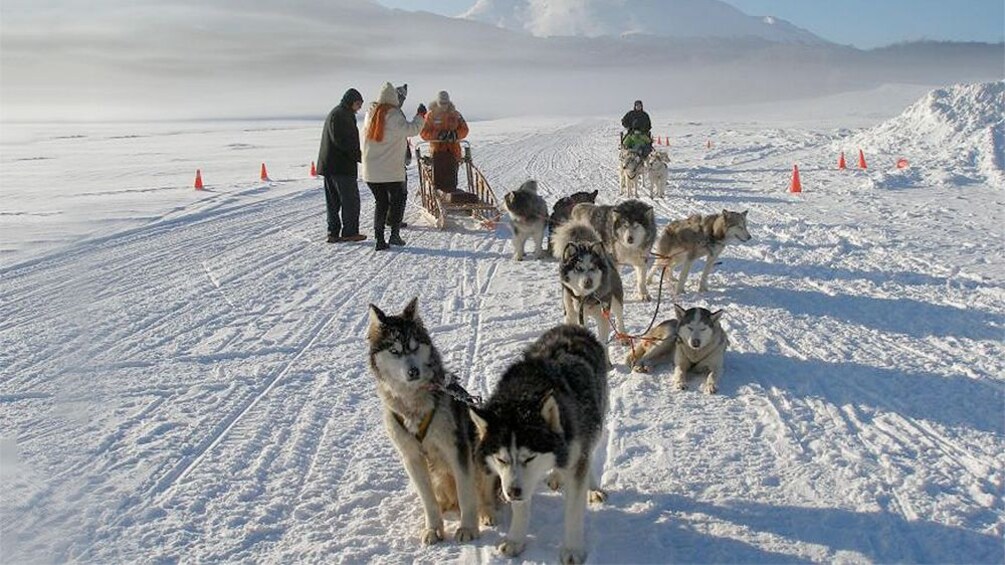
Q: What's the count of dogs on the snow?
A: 10